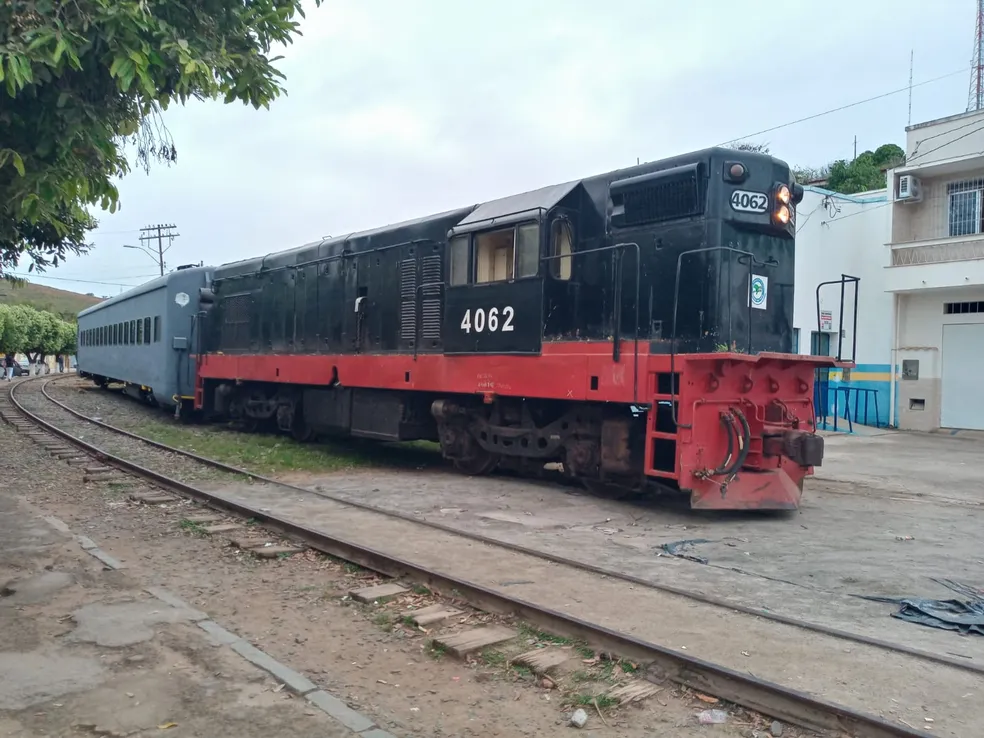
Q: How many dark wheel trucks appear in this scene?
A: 2